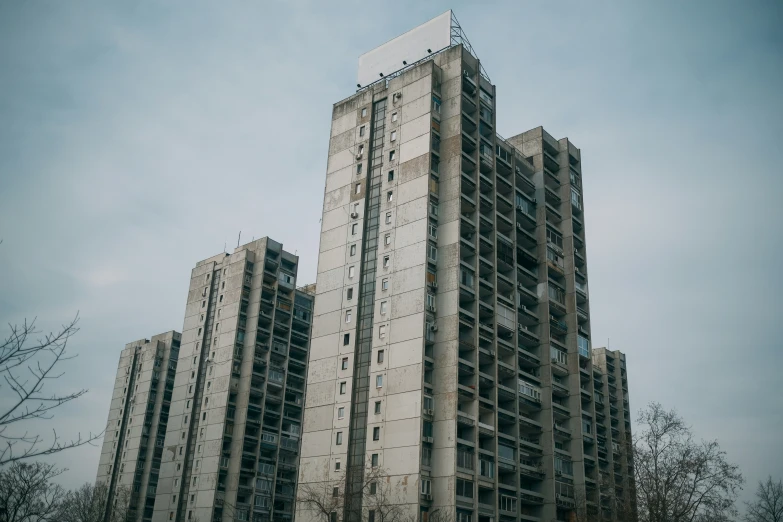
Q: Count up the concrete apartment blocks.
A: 4